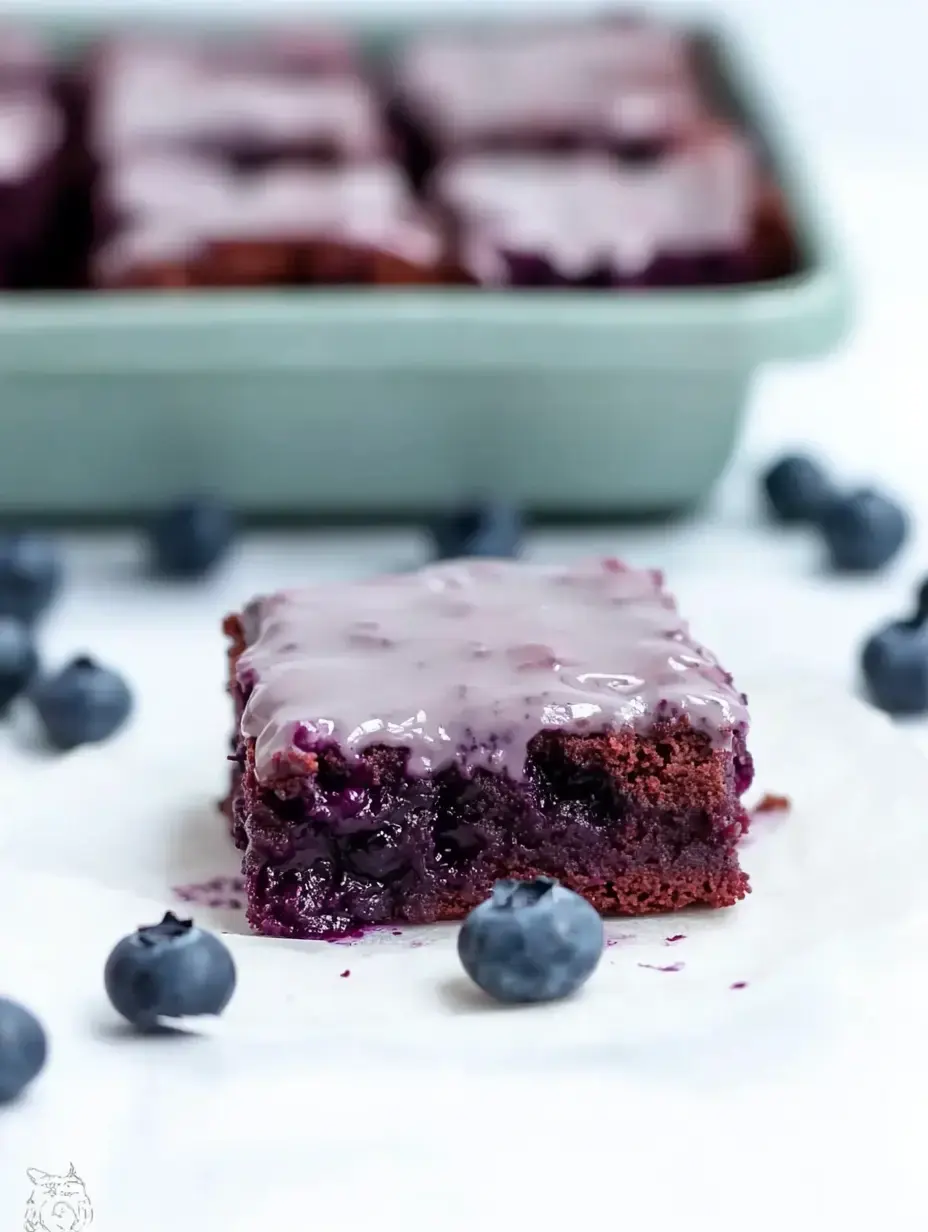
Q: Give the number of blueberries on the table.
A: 12